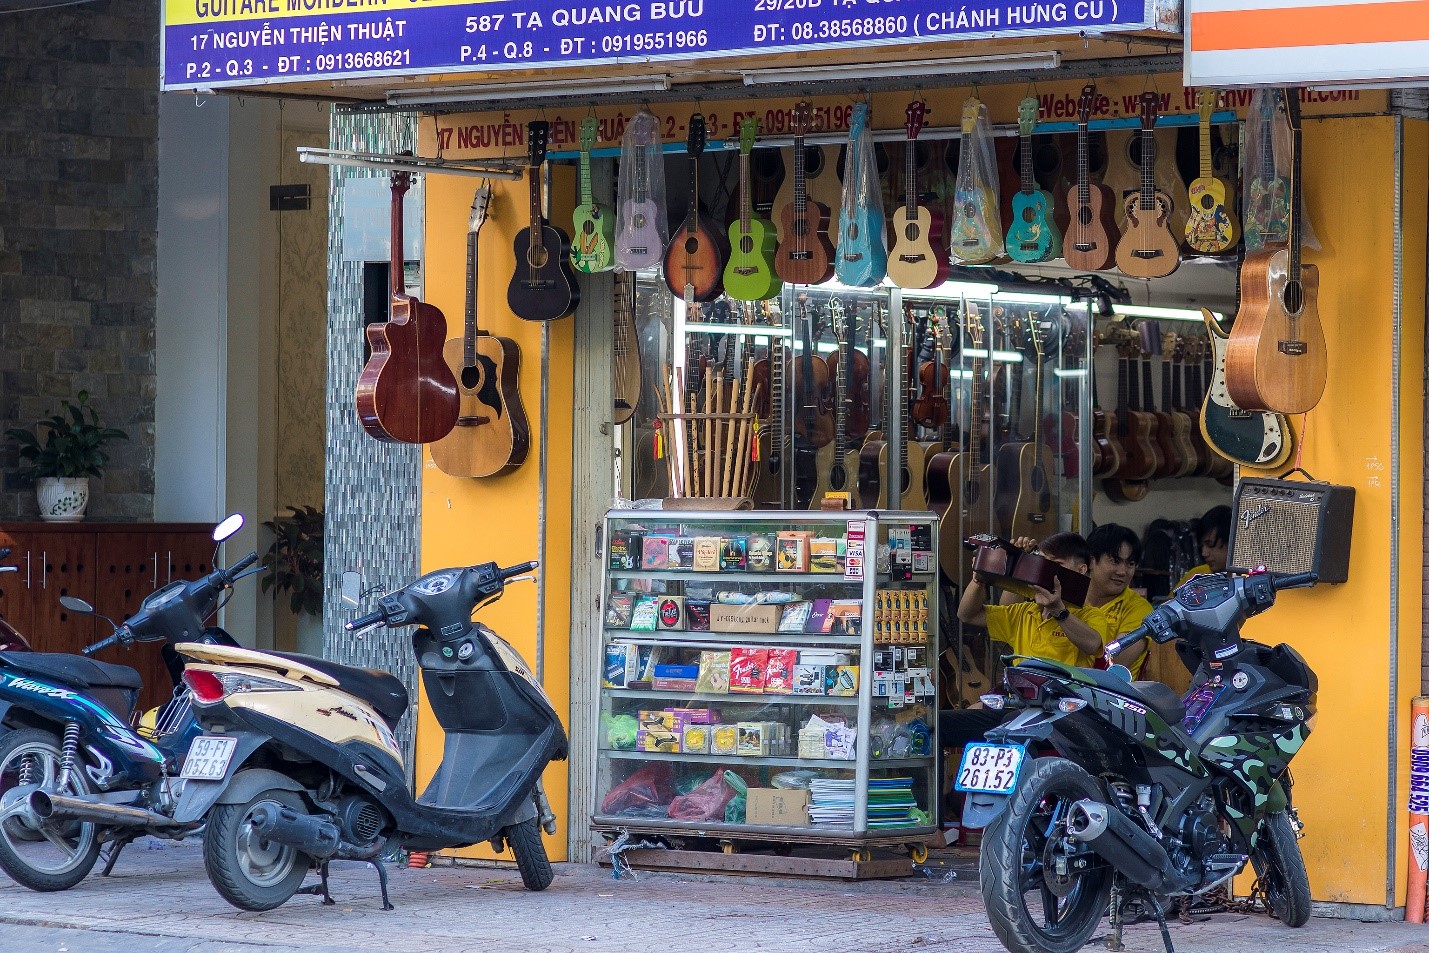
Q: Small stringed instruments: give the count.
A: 14